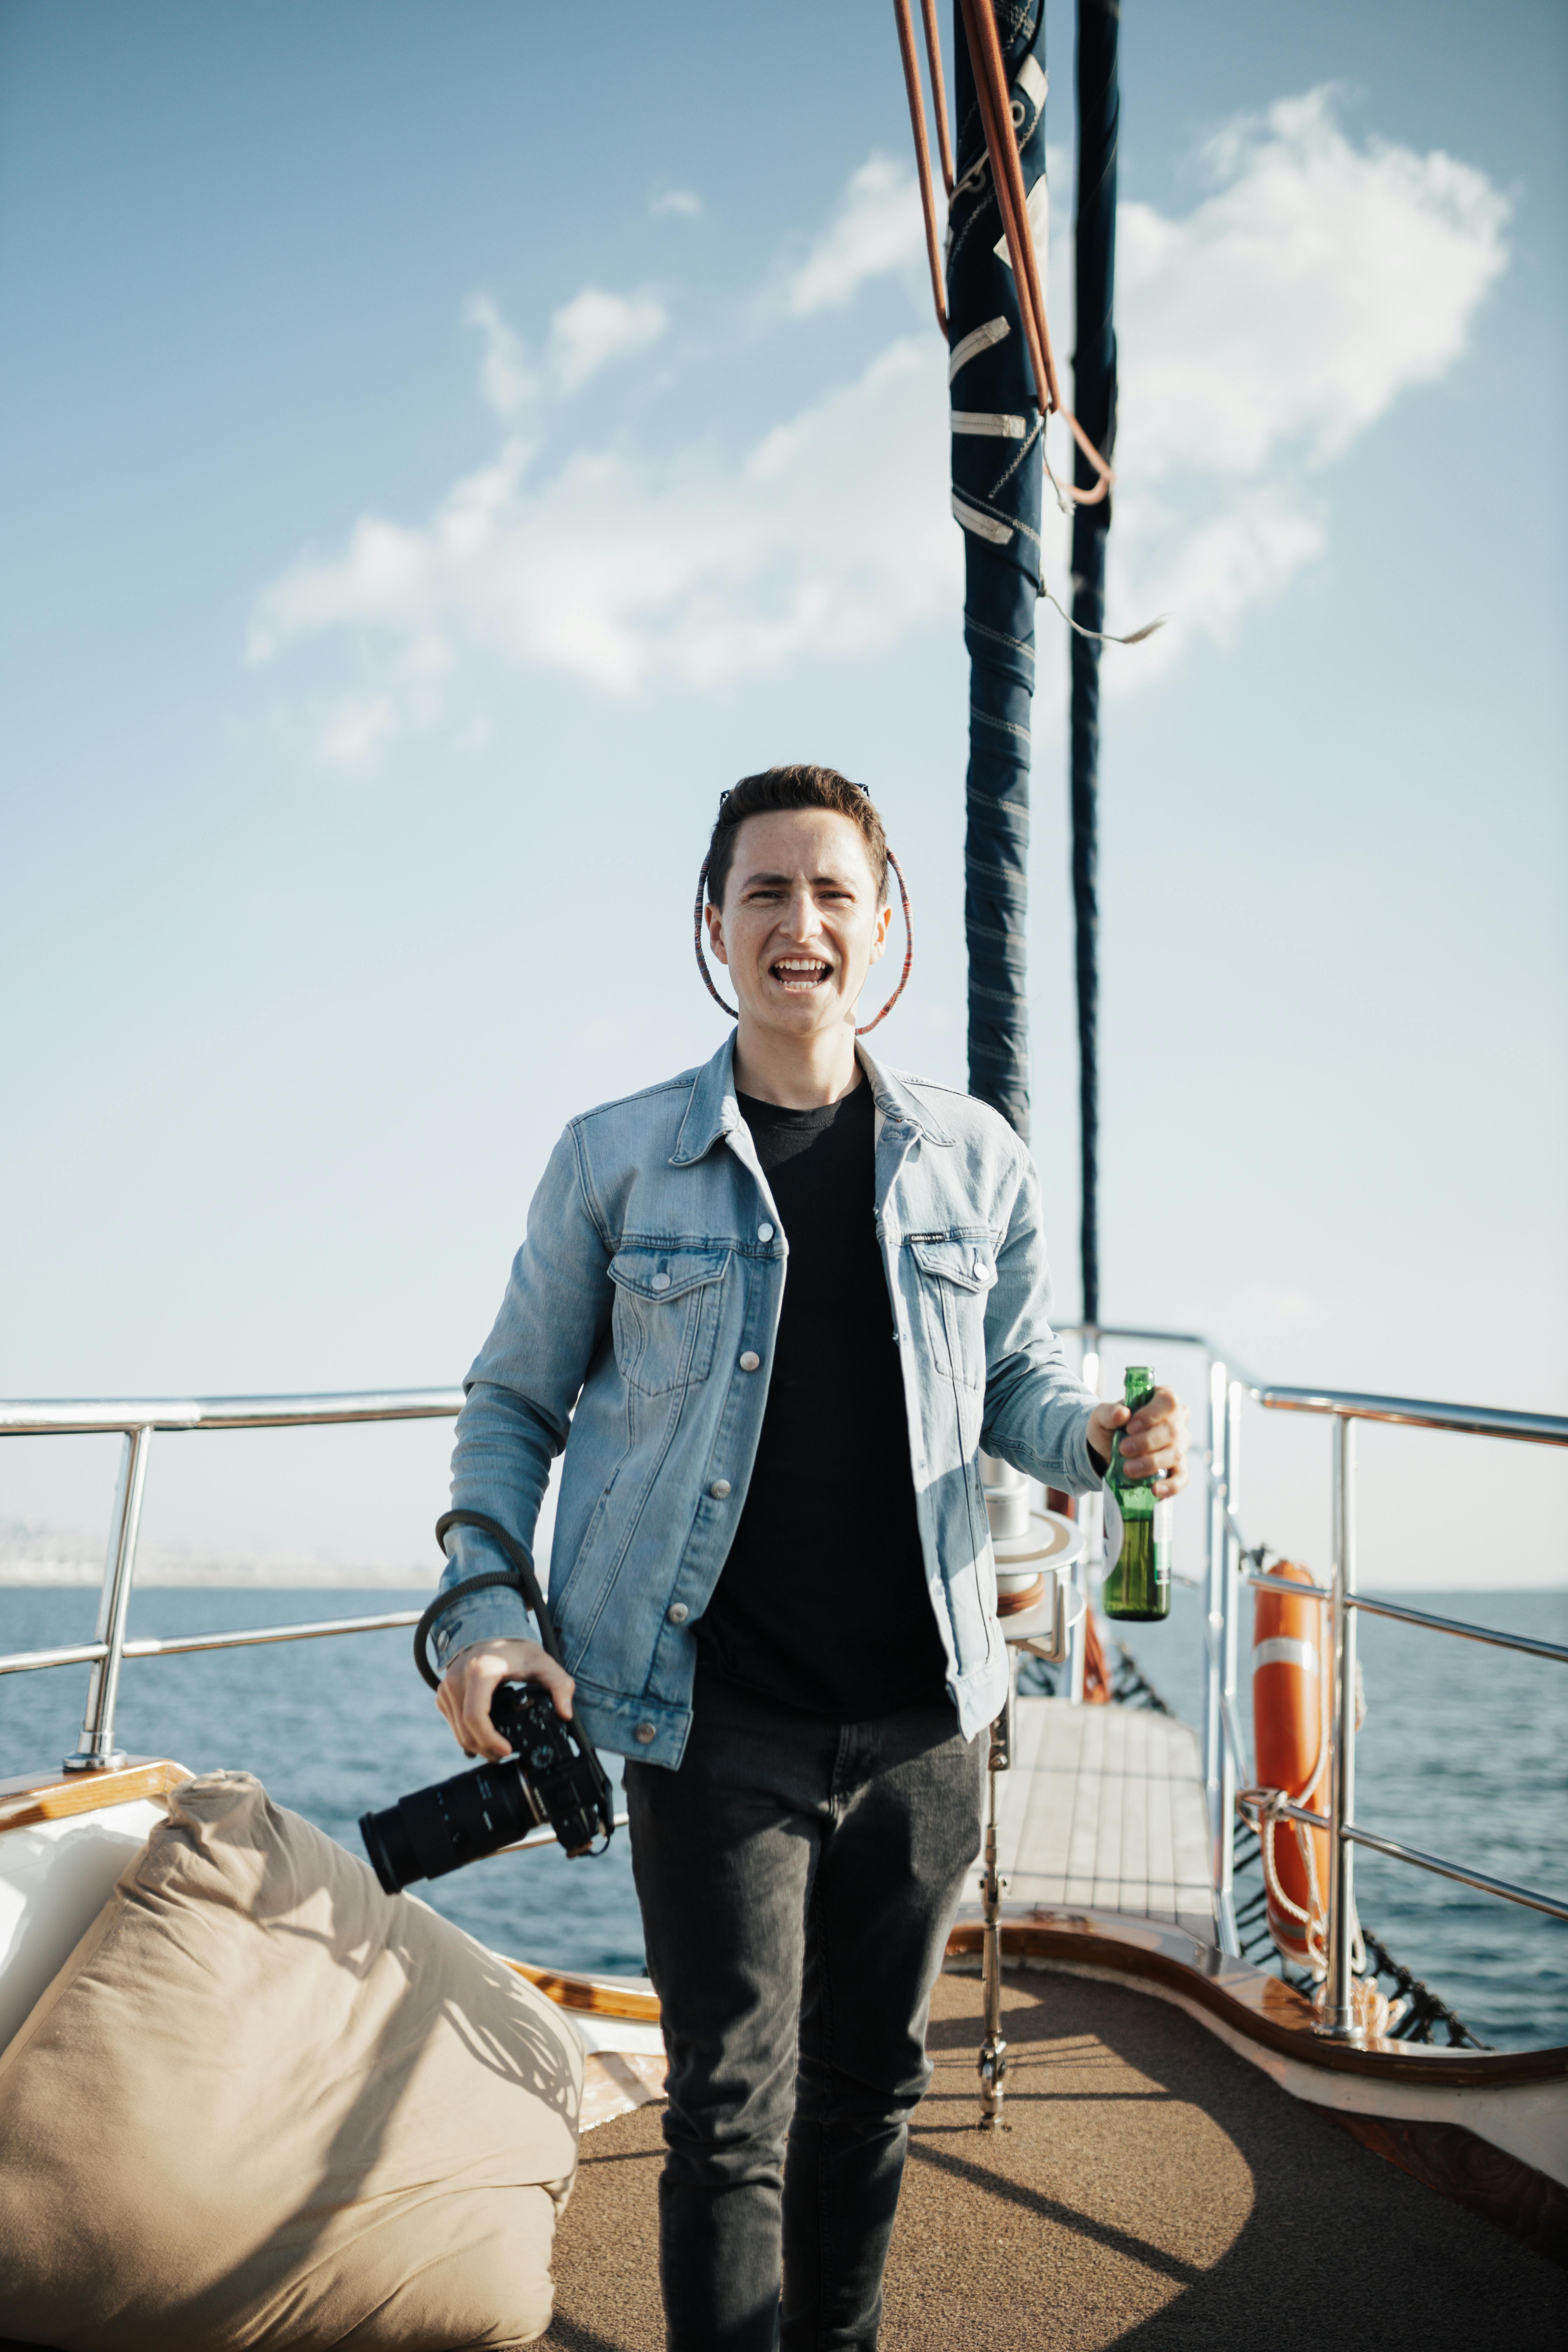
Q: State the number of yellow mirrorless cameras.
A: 0